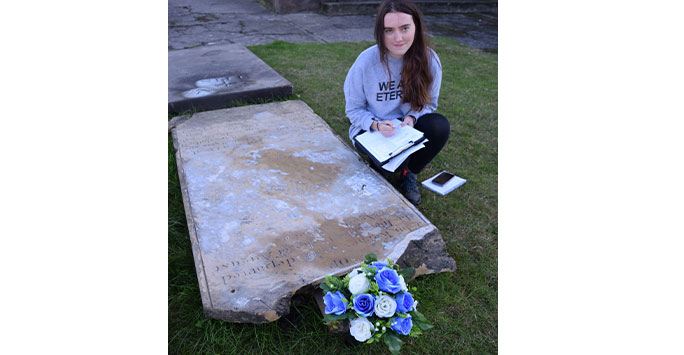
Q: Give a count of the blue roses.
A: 6